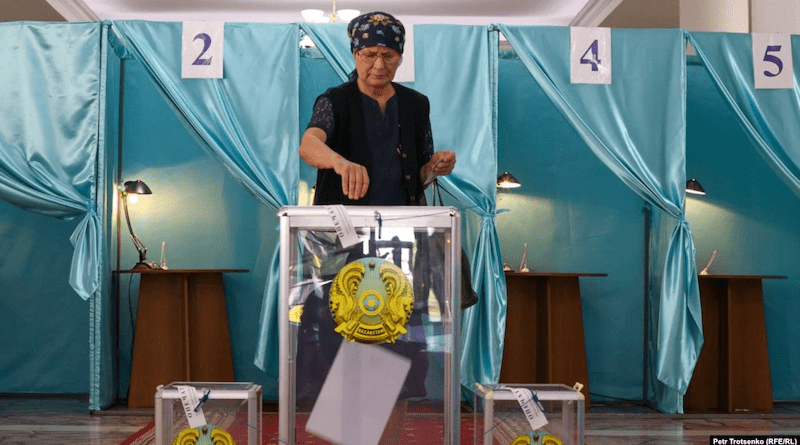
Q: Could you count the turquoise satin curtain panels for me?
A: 5